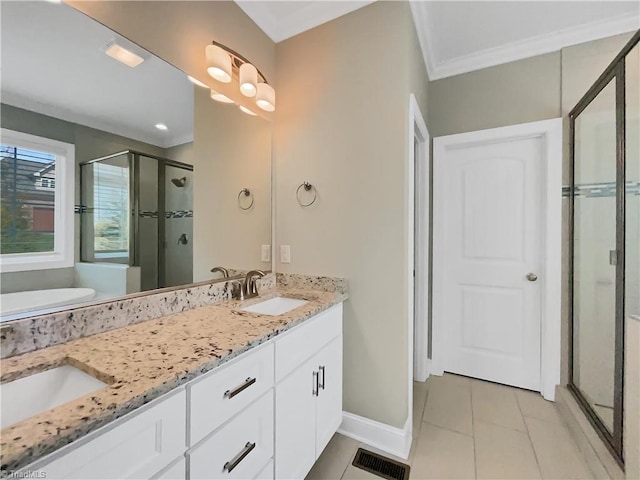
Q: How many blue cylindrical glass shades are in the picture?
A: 0